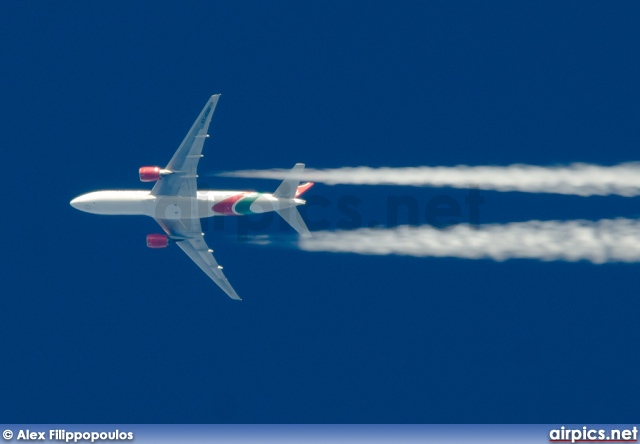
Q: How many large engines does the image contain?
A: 2